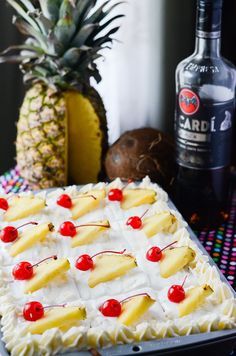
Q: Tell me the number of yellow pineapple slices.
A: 12